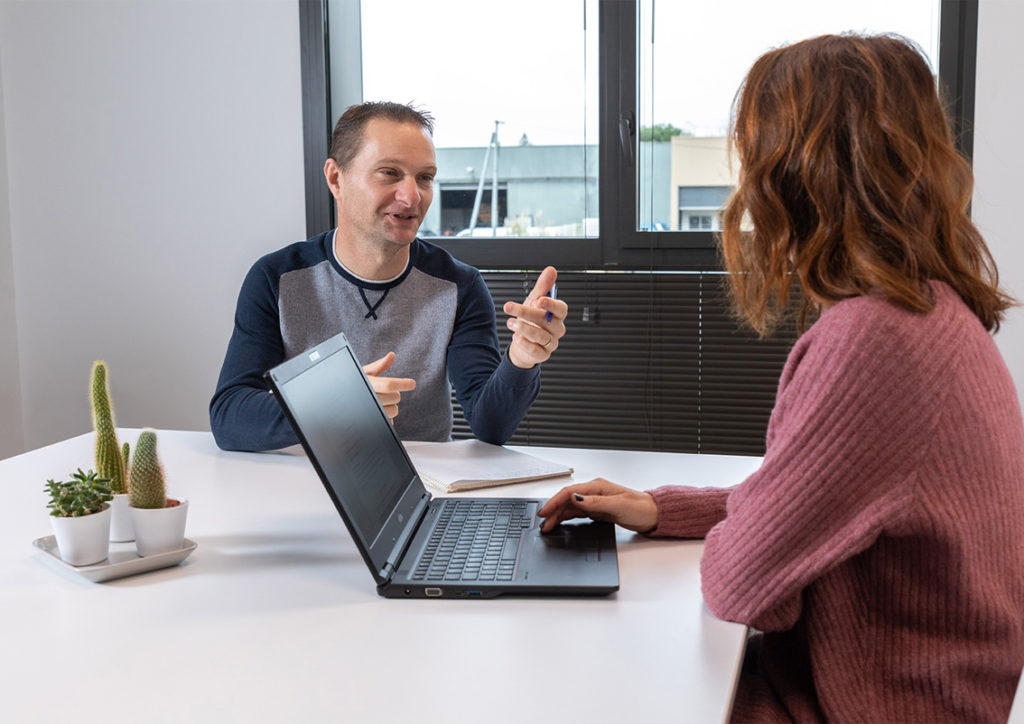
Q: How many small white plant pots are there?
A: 3